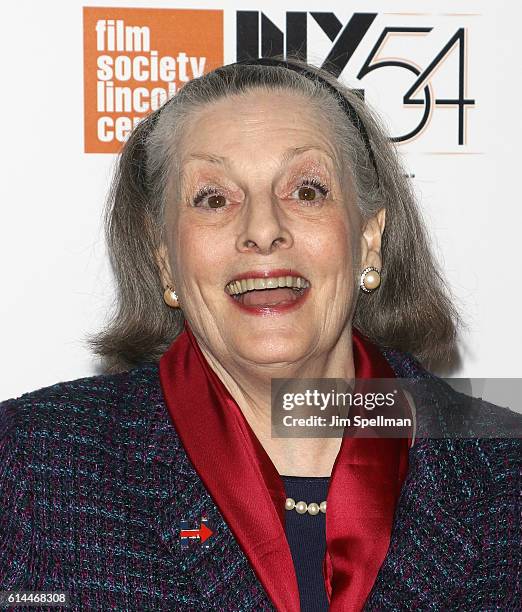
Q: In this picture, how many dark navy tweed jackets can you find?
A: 1